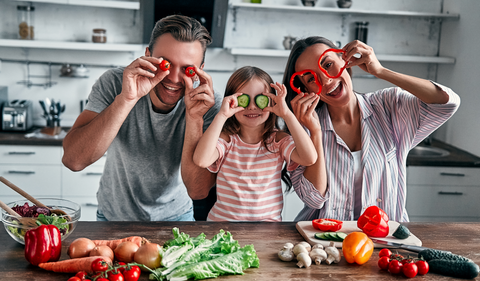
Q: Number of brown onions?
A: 4